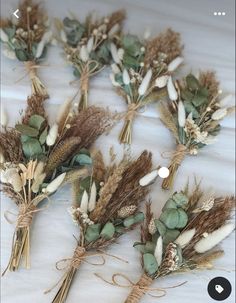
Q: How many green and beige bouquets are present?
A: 7